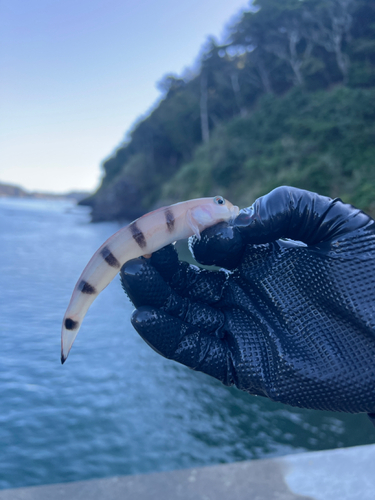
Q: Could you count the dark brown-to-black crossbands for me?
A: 5